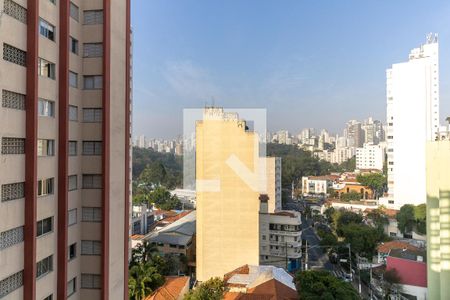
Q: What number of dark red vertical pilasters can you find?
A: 4